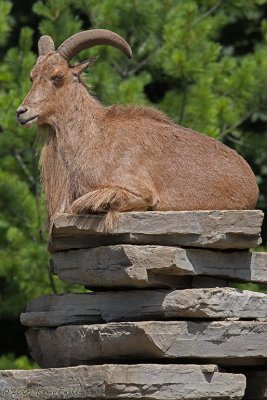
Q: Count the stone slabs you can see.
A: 5